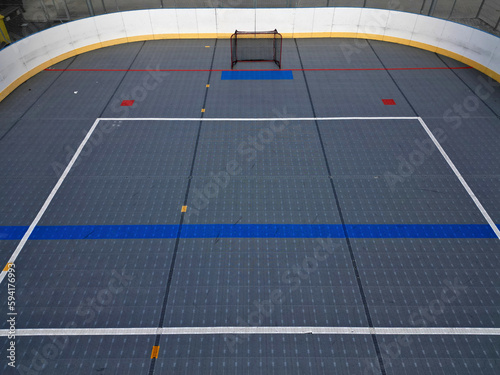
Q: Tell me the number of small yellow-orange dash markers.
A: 6